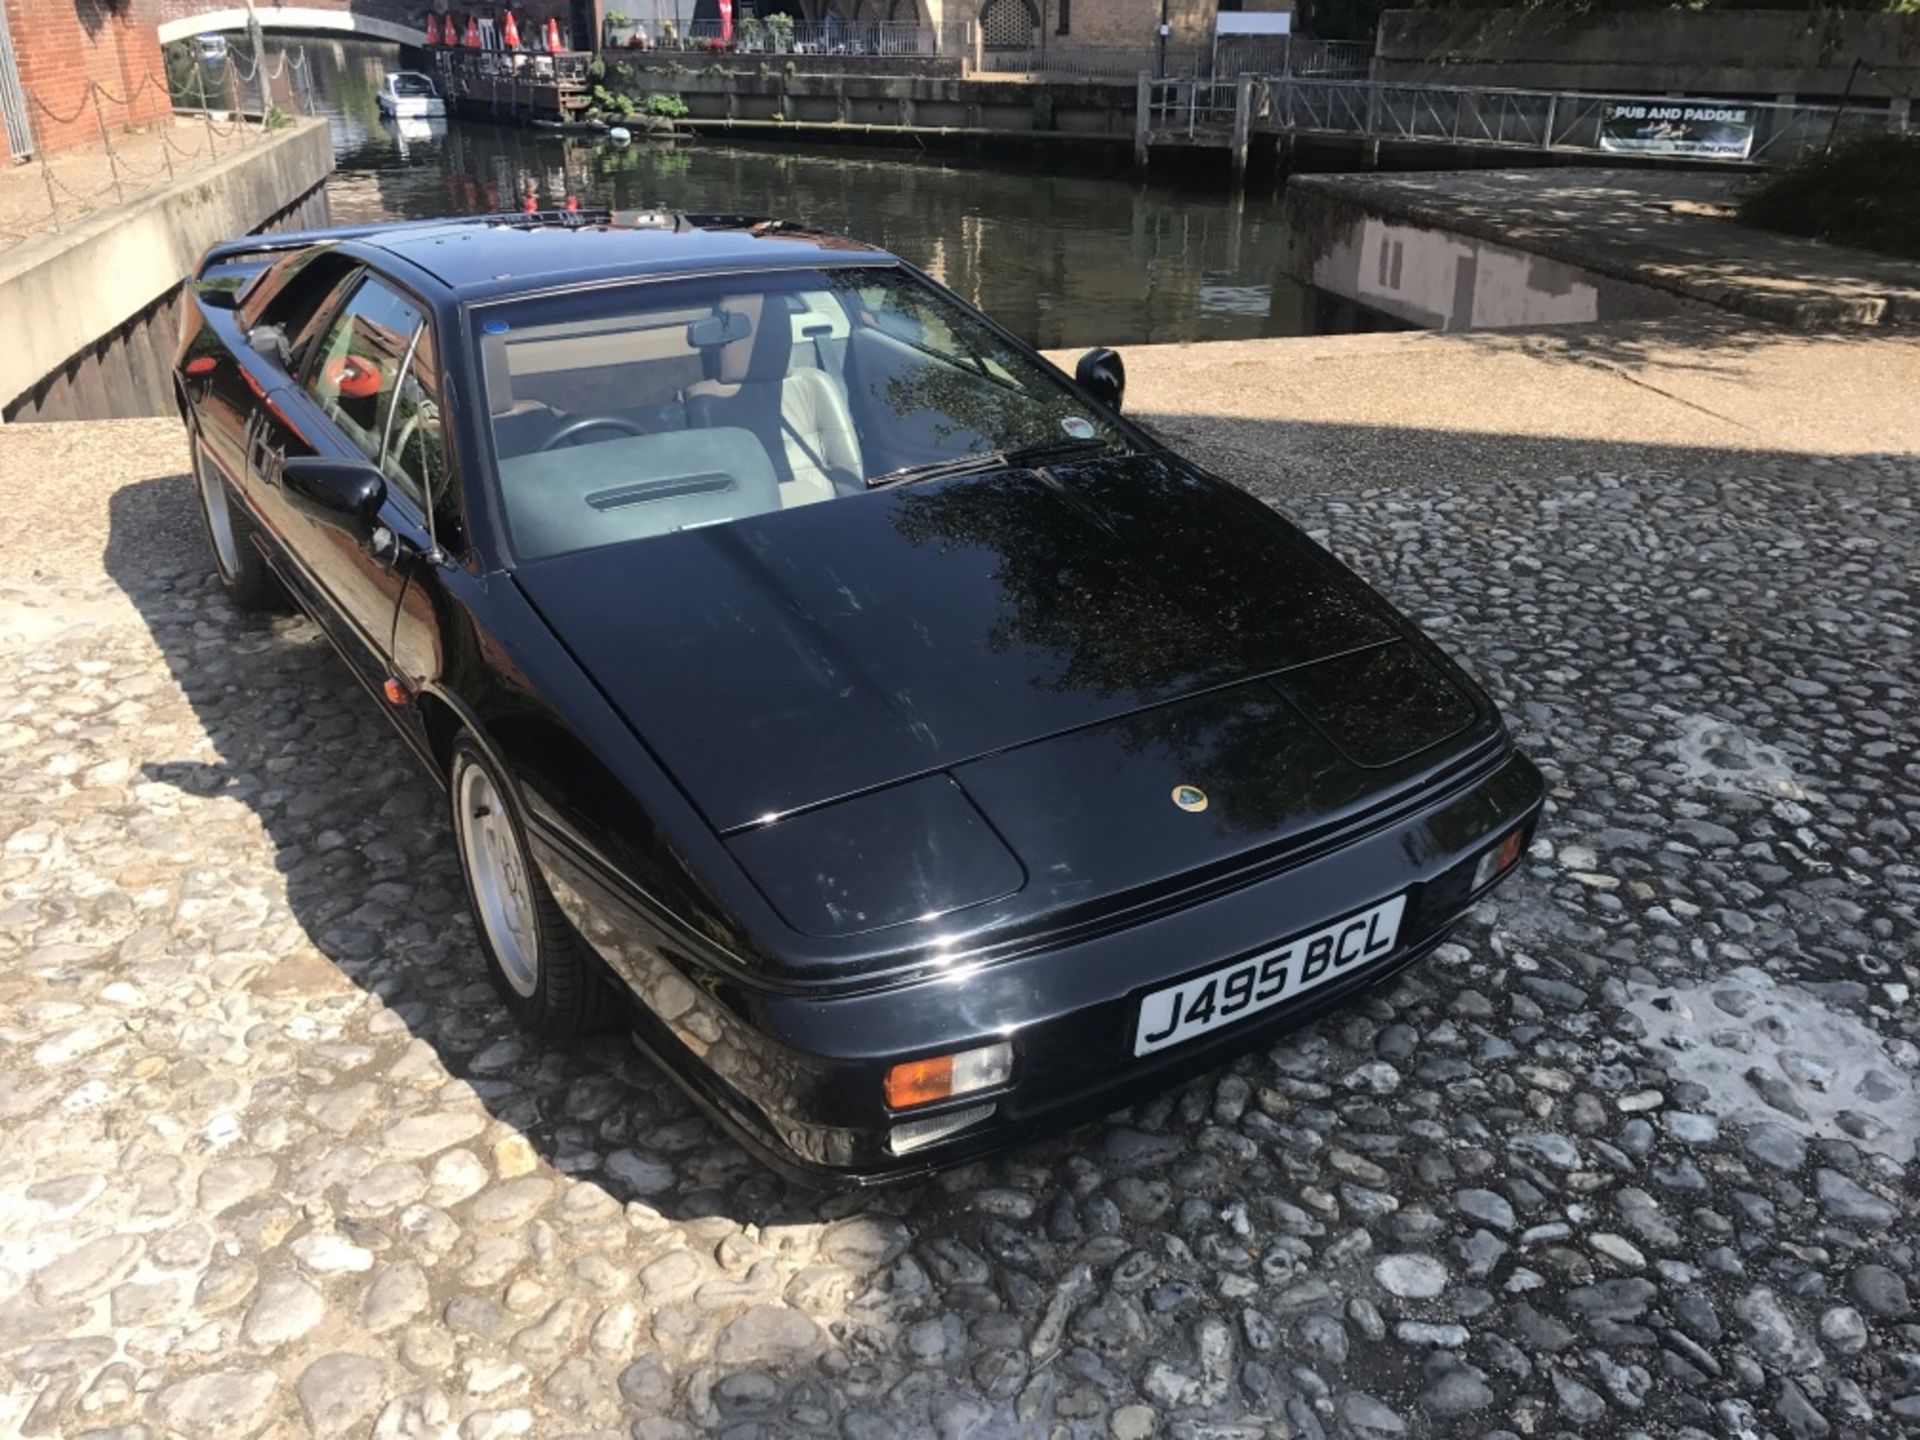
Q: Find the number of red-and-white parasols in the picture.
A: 5